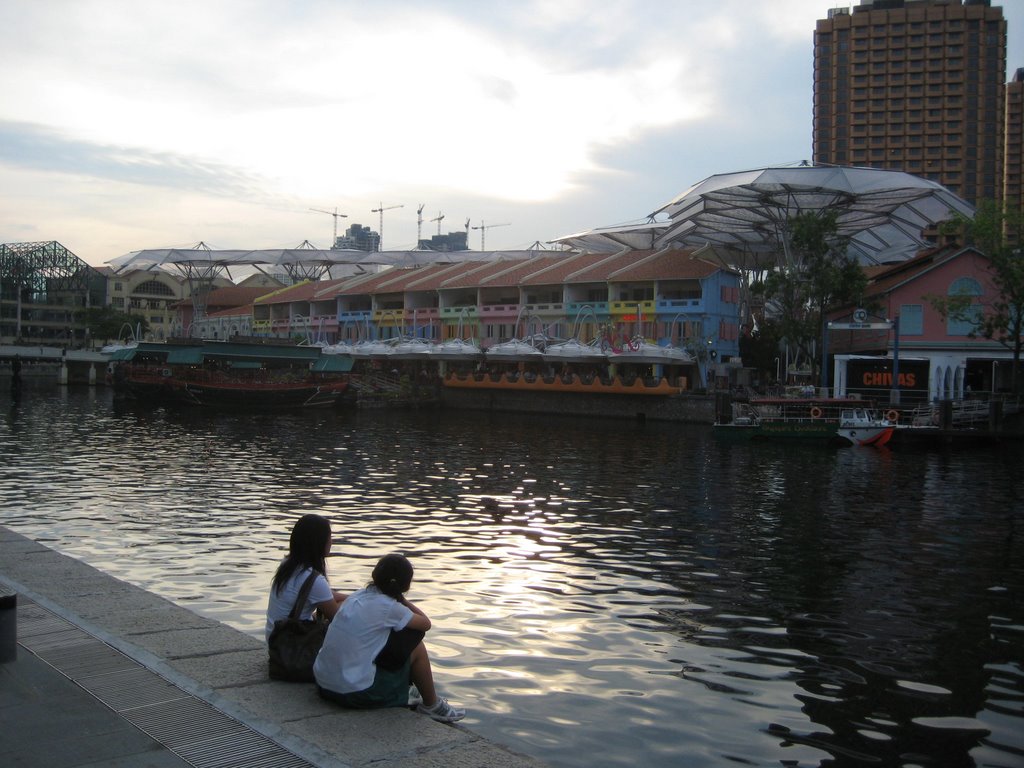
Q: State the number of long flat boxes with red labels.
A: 0